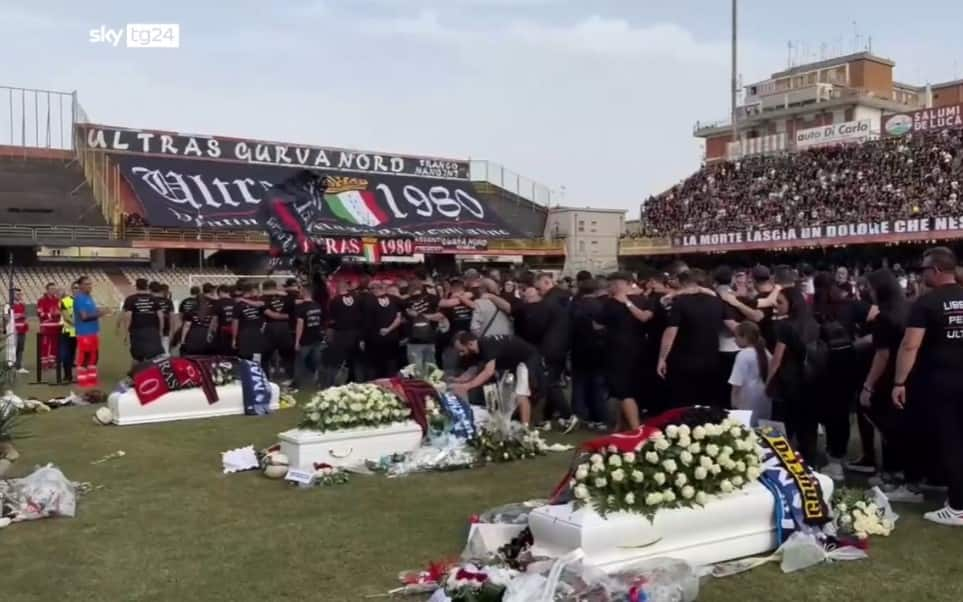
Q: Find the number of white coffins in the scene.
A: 3